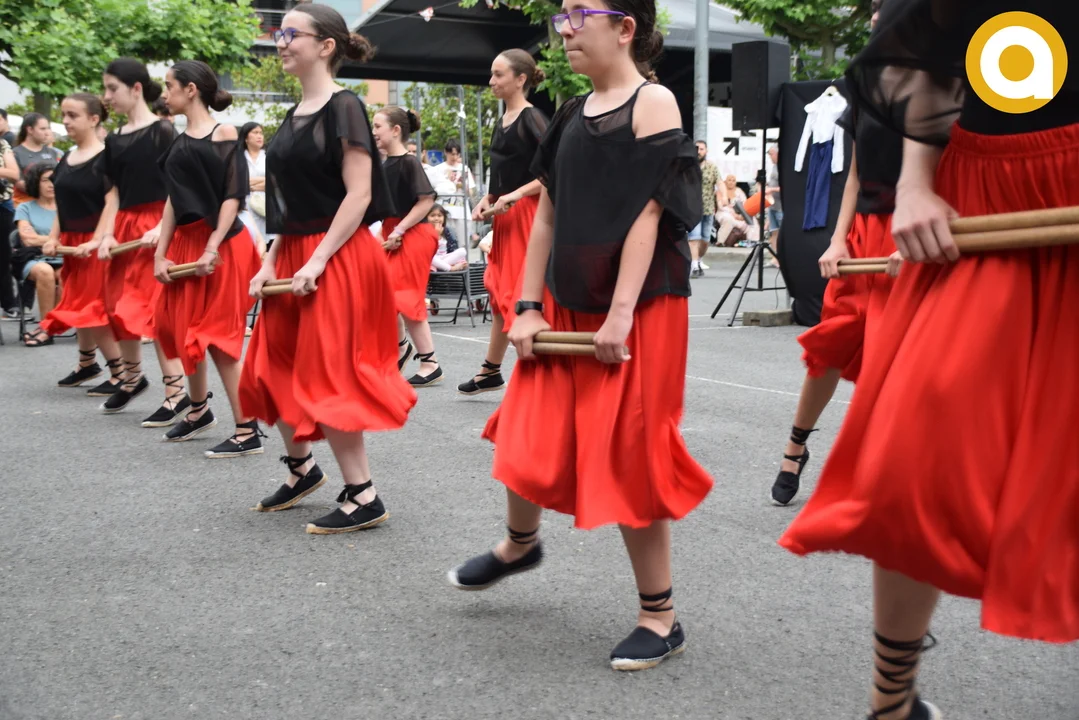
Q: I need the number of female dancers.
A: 9